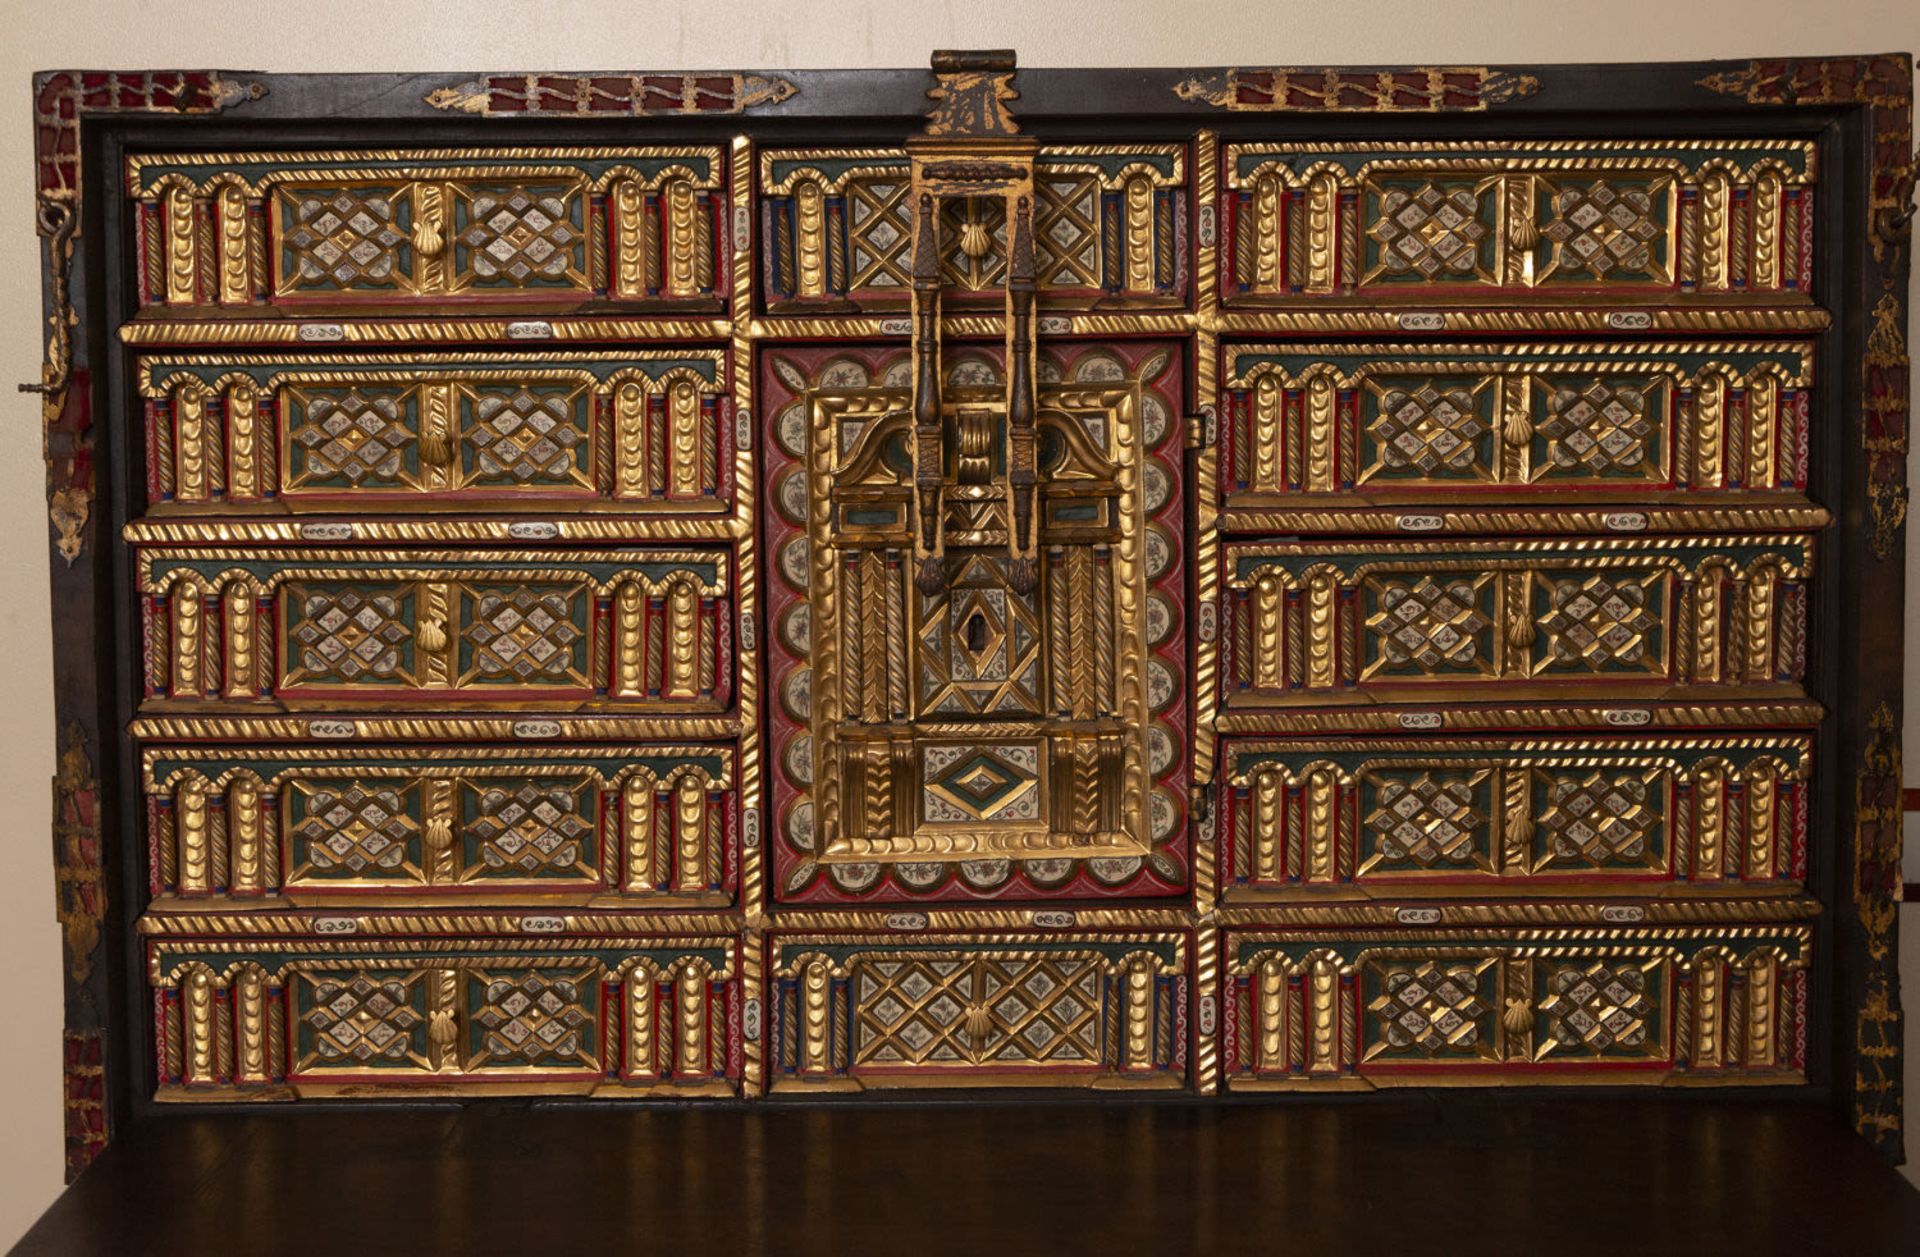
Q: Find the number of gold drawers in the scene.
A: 12